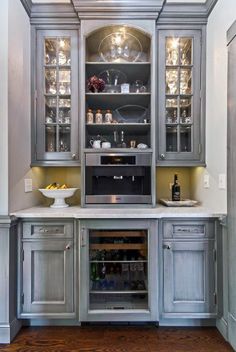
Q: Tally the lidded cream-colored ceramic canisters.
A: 3